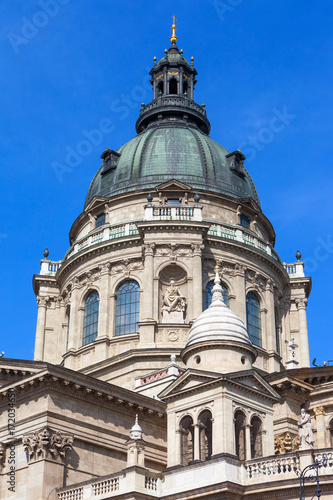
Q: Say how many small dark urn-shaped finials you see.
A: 4